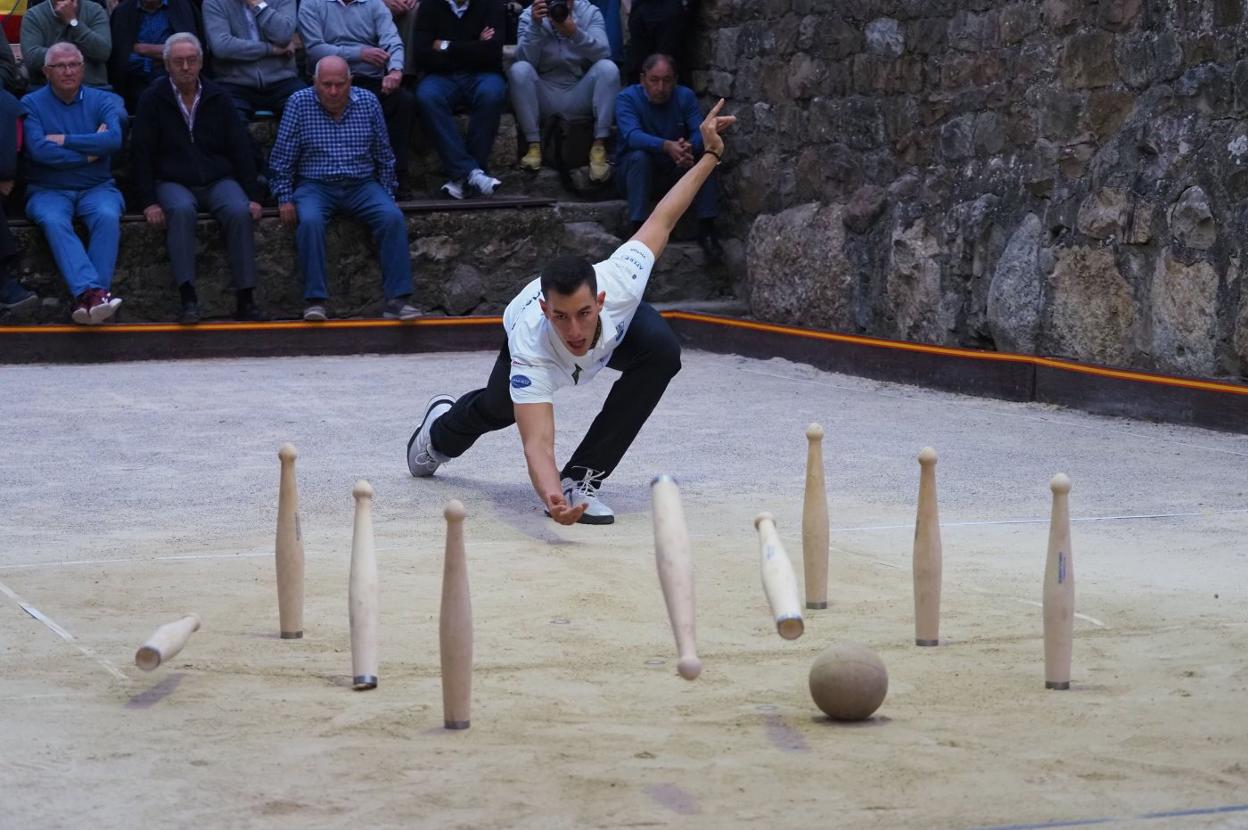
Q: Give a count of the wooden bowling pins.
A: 9